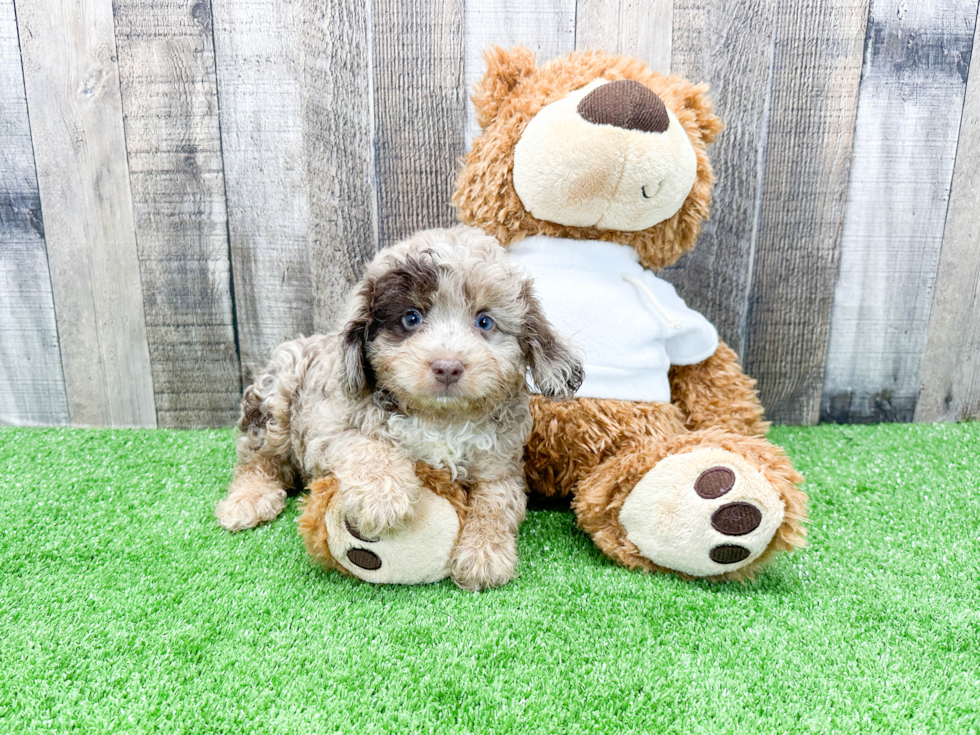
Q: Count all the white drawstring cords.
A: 1